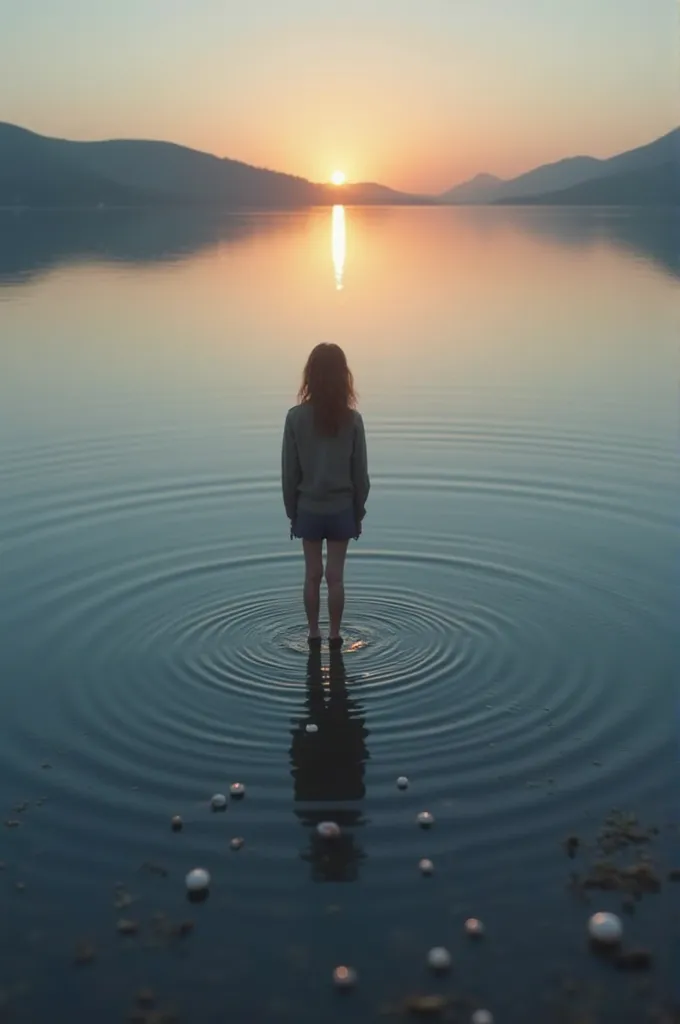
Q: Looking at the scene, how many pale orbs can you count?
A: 15